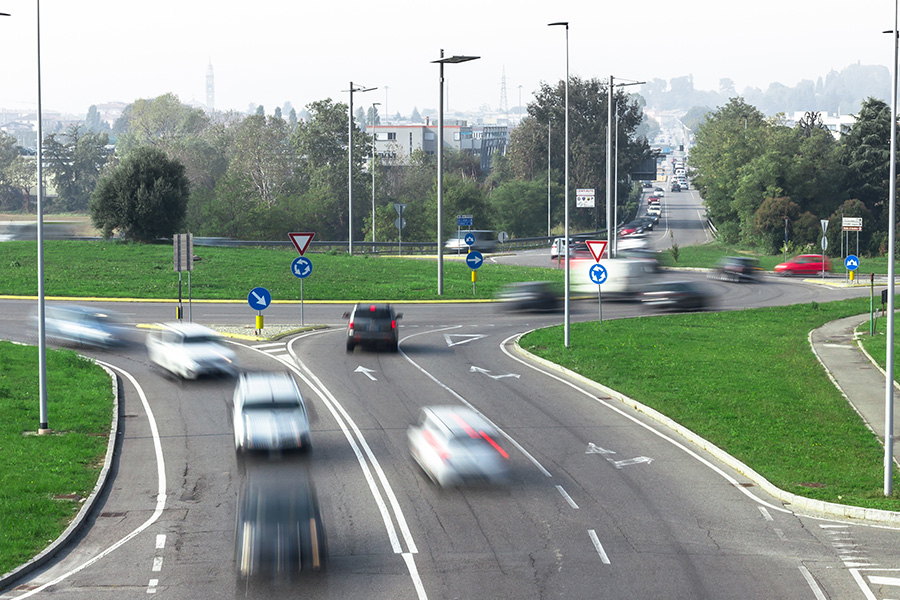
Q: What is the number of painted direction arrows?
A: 3